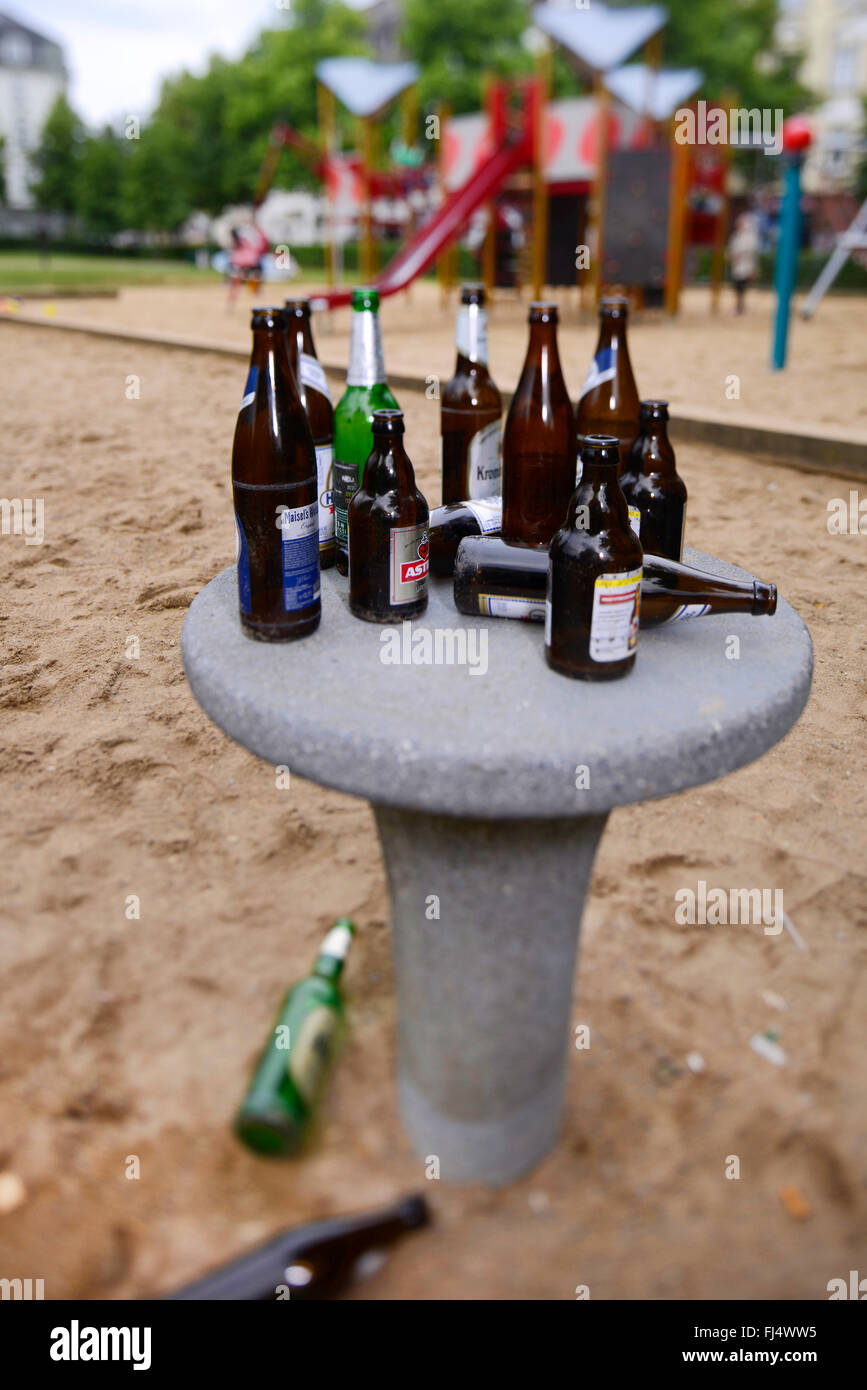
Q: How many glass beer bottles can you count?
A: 13